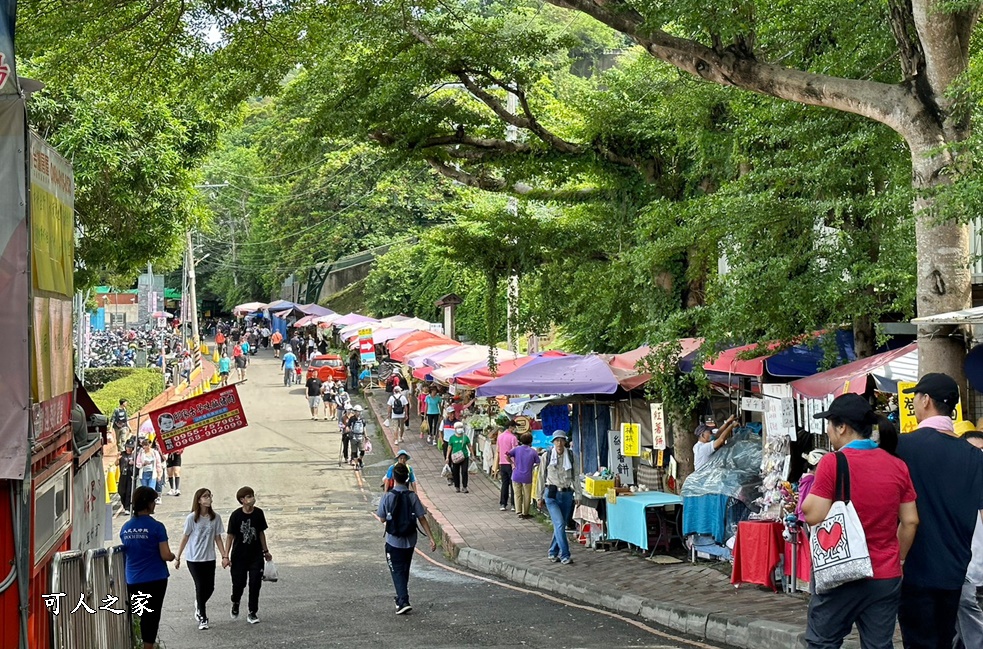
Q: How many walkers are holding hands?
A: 2